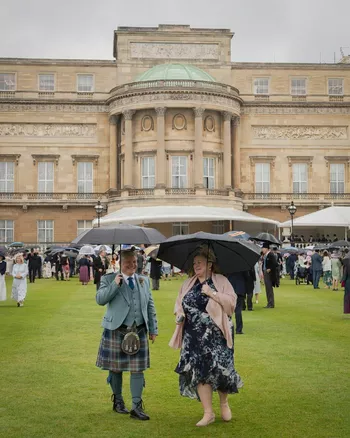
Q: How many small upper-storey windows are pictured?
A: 6